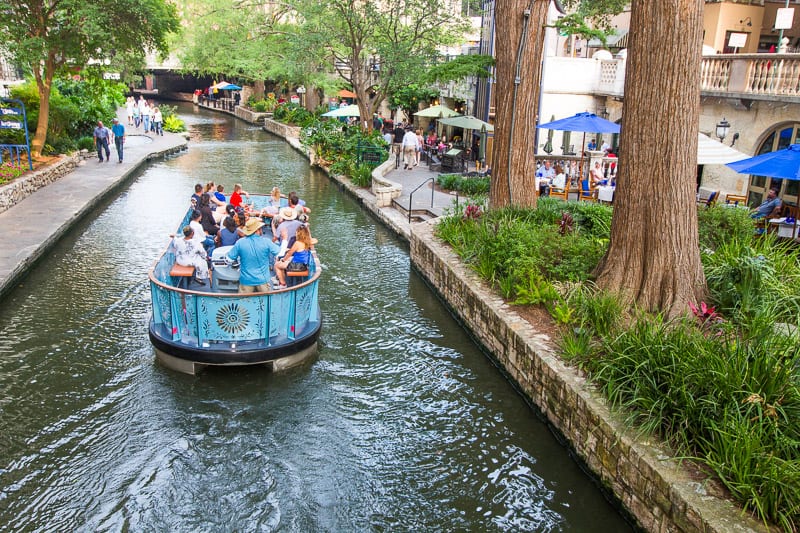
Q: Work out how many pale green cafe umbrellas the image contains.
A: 3